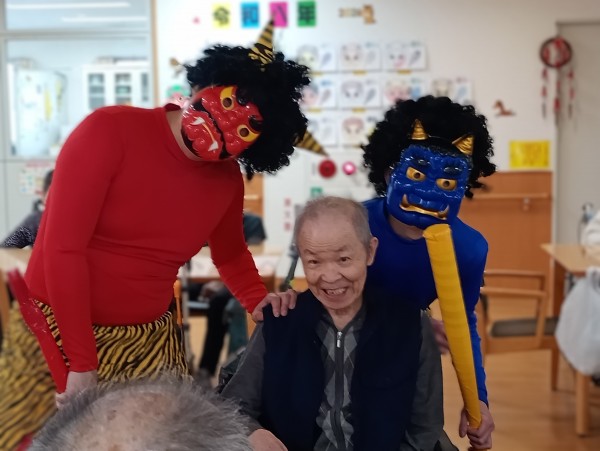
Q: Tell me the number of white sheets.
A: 9